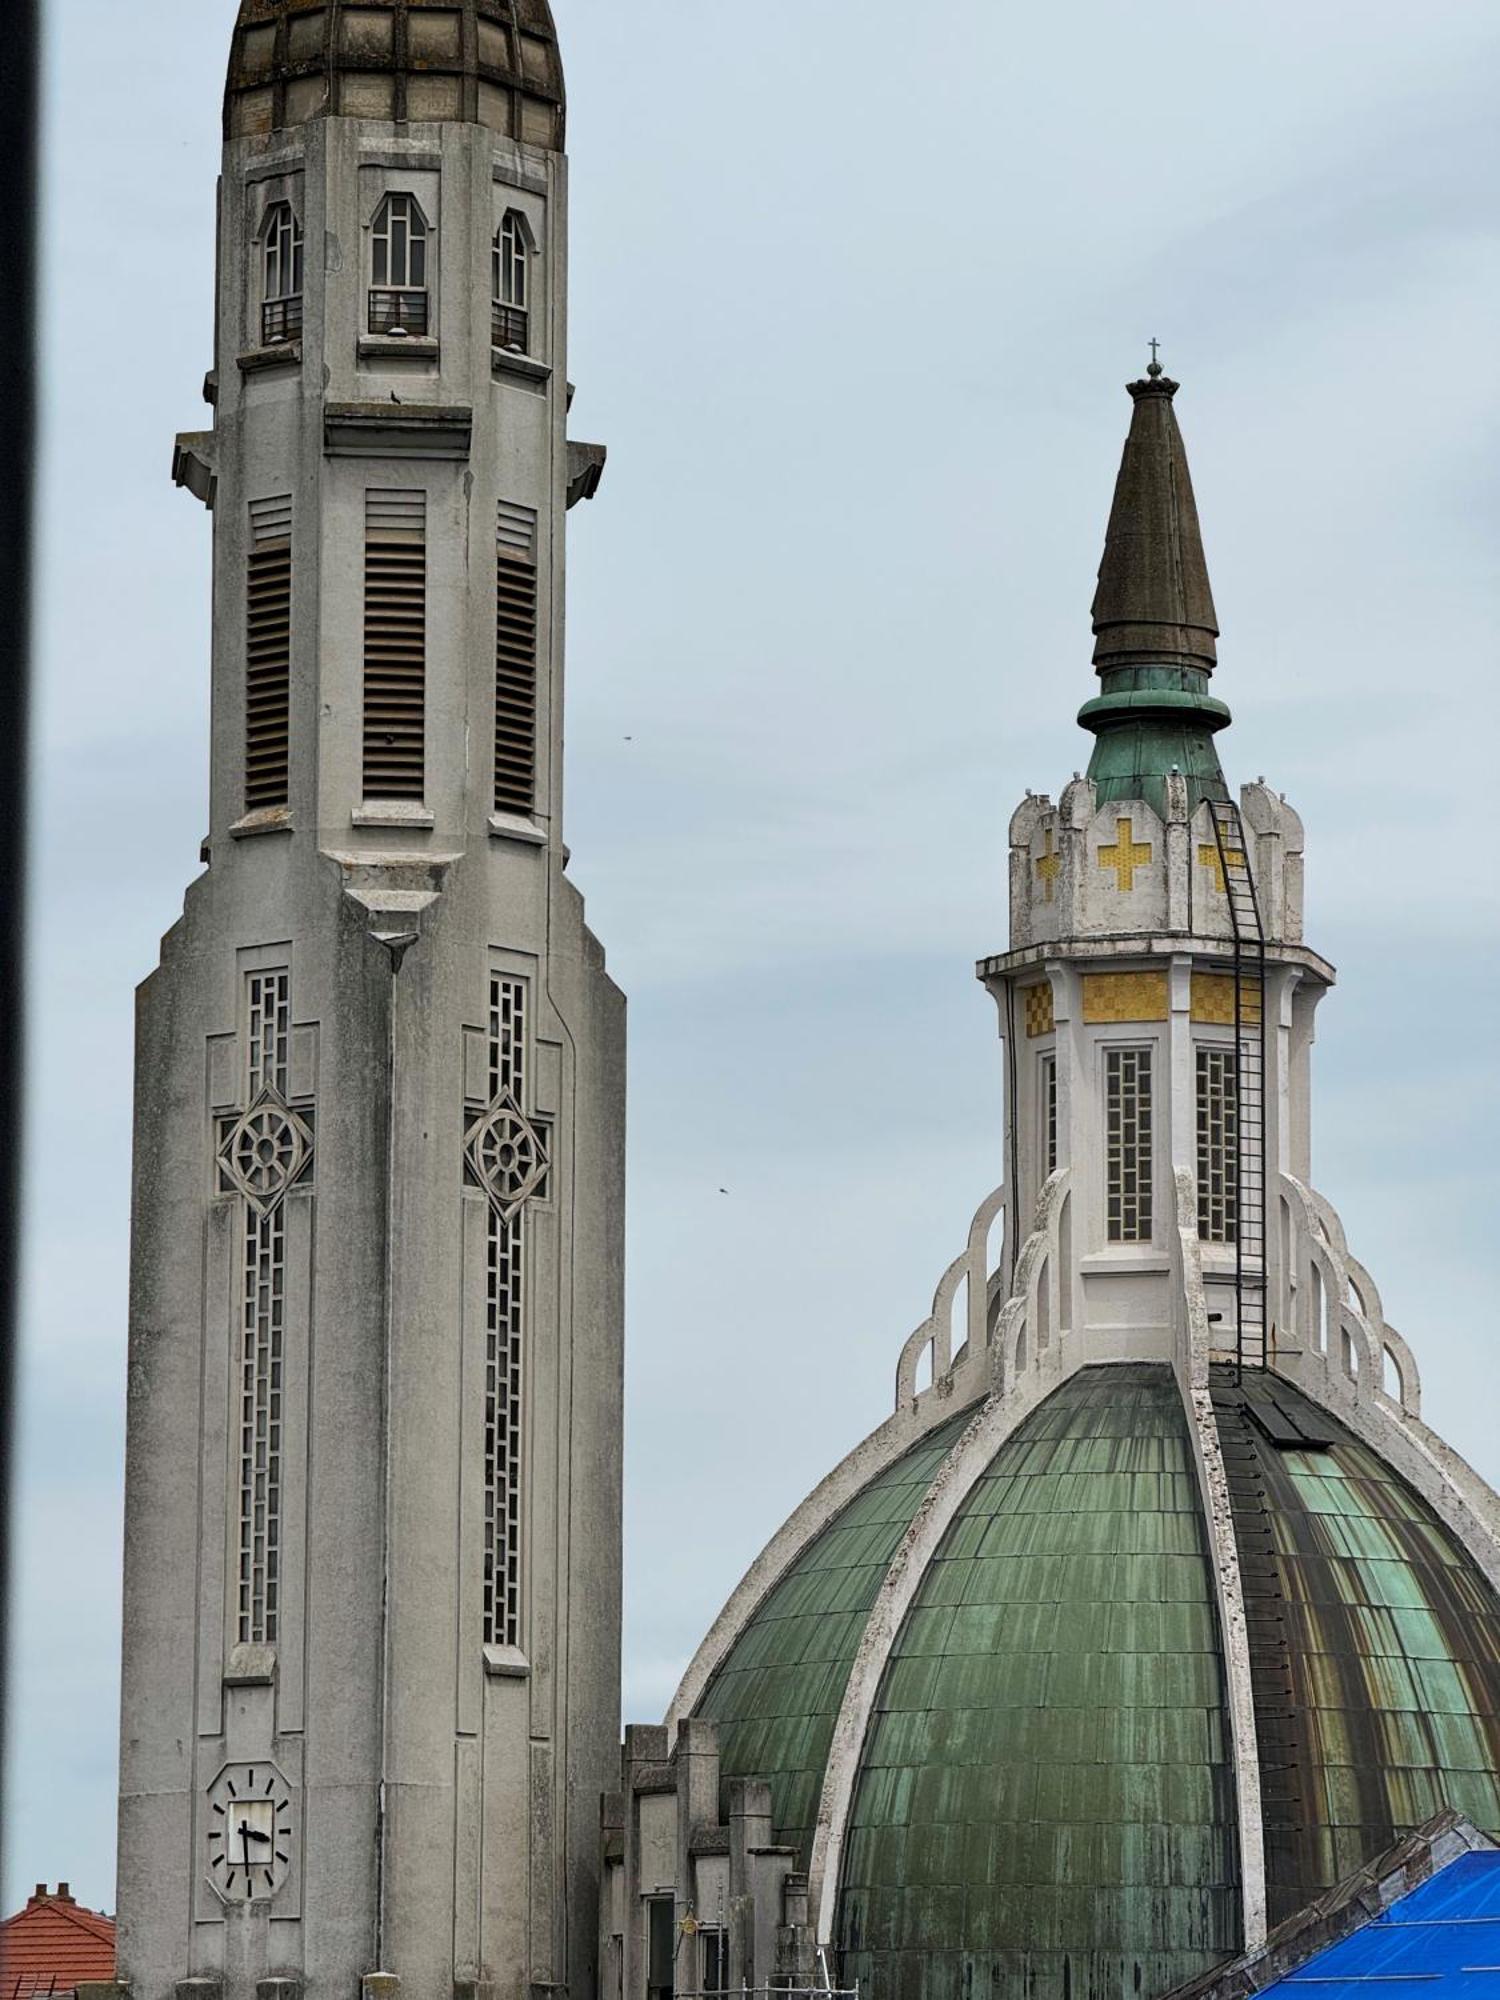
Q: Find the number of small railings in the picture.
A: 3